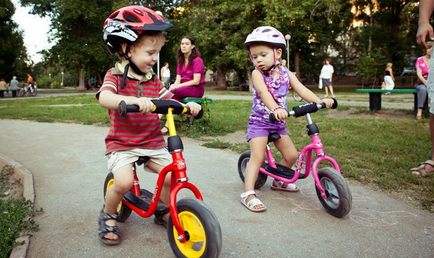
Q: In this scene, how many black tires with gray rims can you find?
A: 2